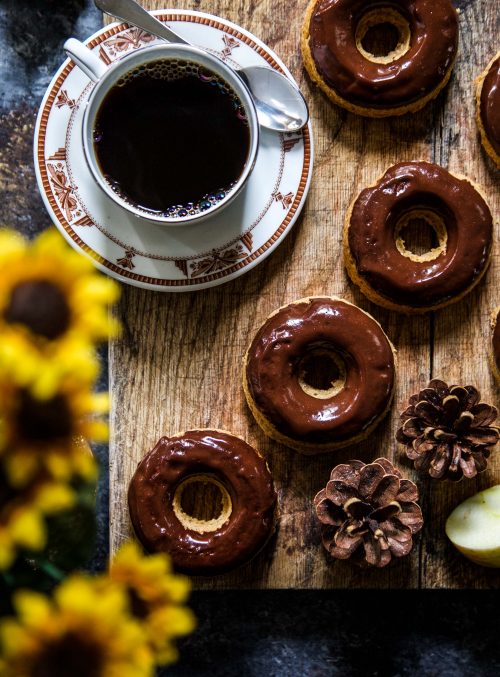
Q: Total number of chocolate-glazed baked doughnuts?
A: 6